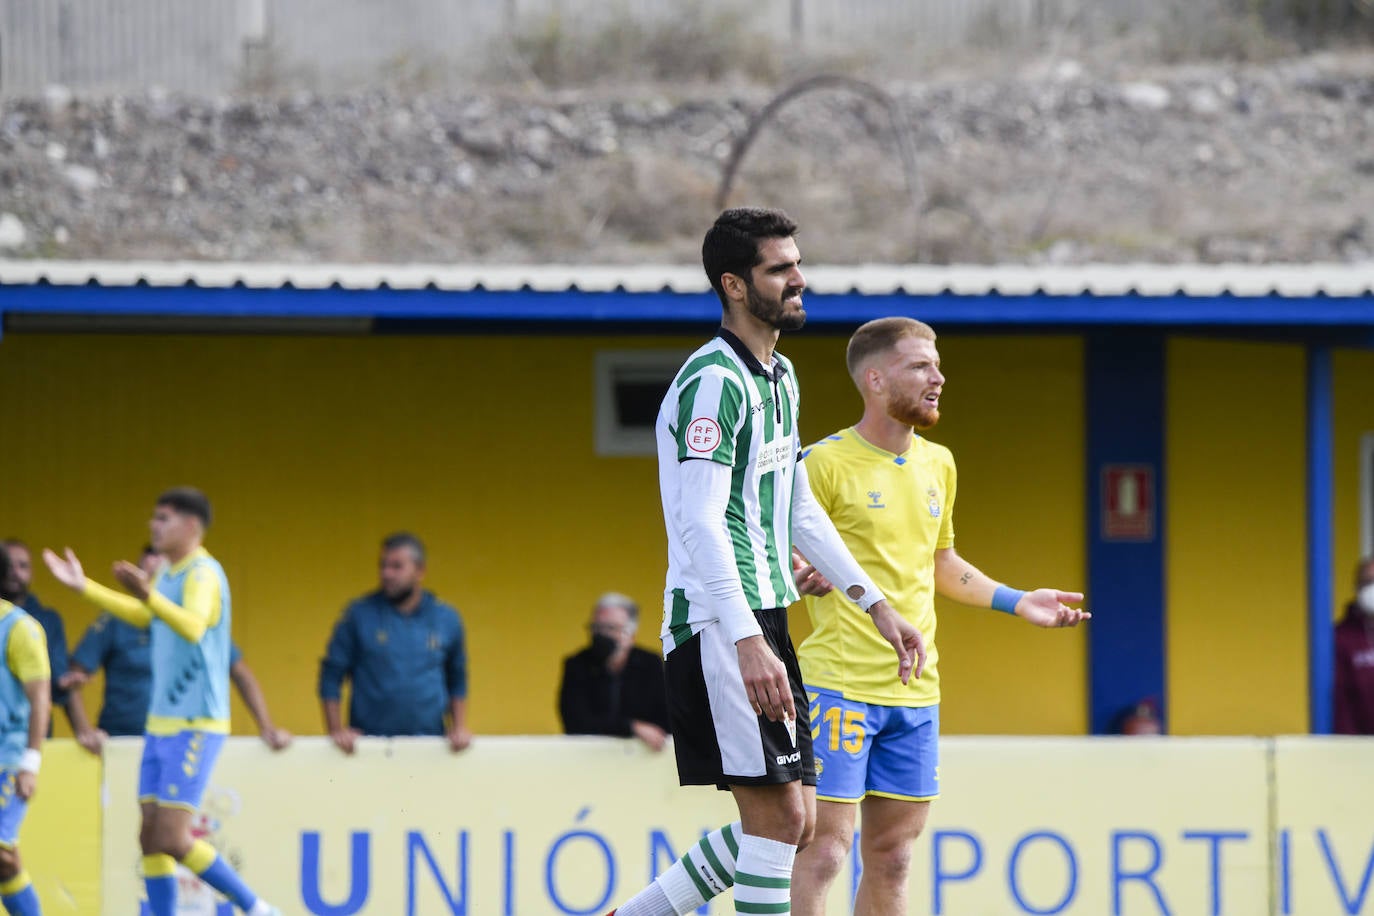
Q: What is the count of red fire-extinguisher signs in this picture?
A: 1